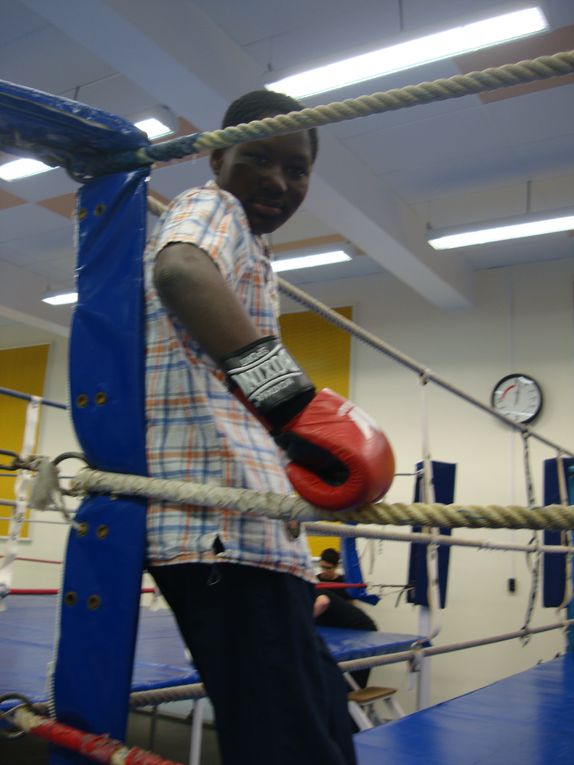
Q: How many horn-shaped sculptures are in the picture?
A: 0